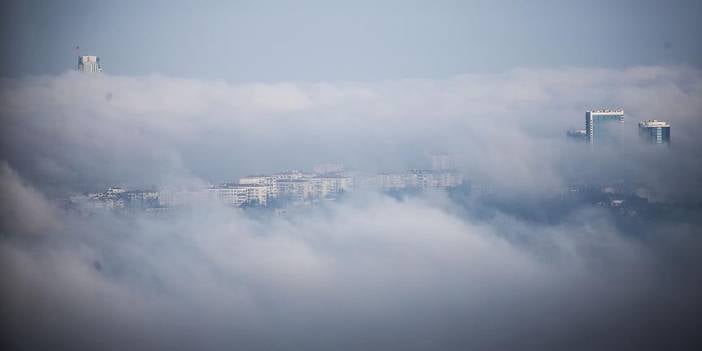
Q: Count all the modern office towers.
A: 3